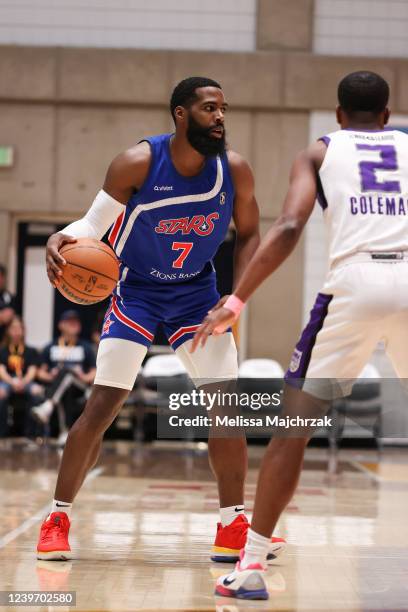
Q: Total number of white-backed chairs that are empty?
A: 3